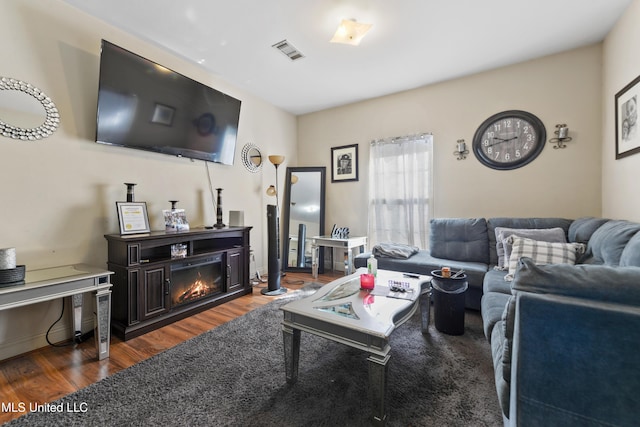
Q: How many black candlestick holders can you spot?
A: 3